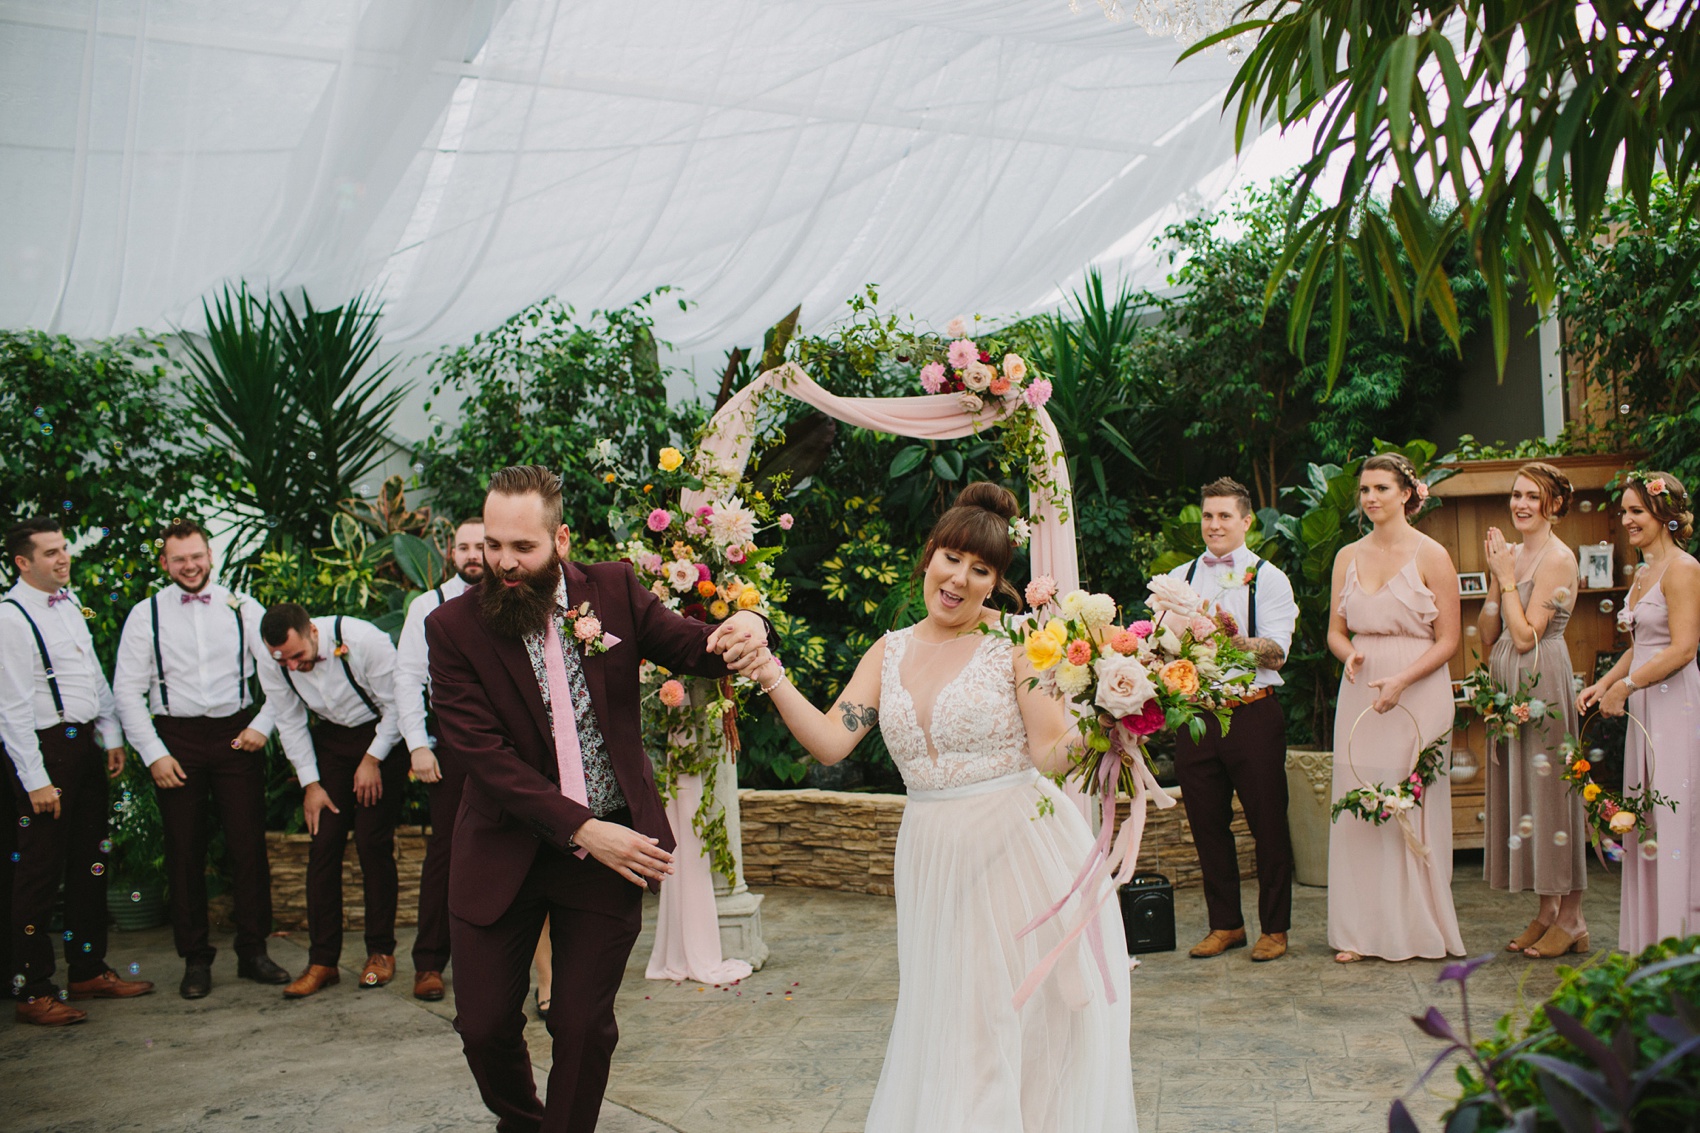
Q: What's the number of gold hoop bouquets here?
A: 3